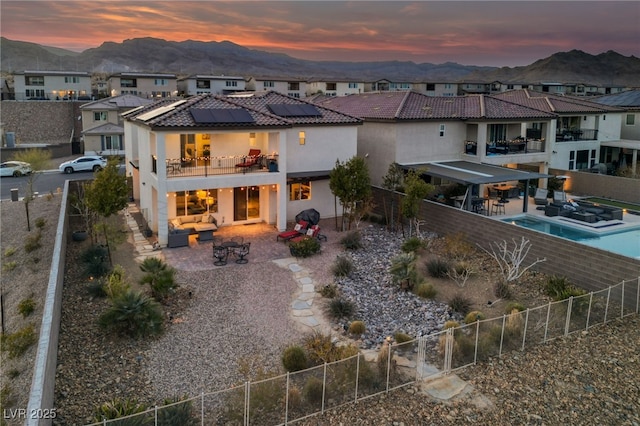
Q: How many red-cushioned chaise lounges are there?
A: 3